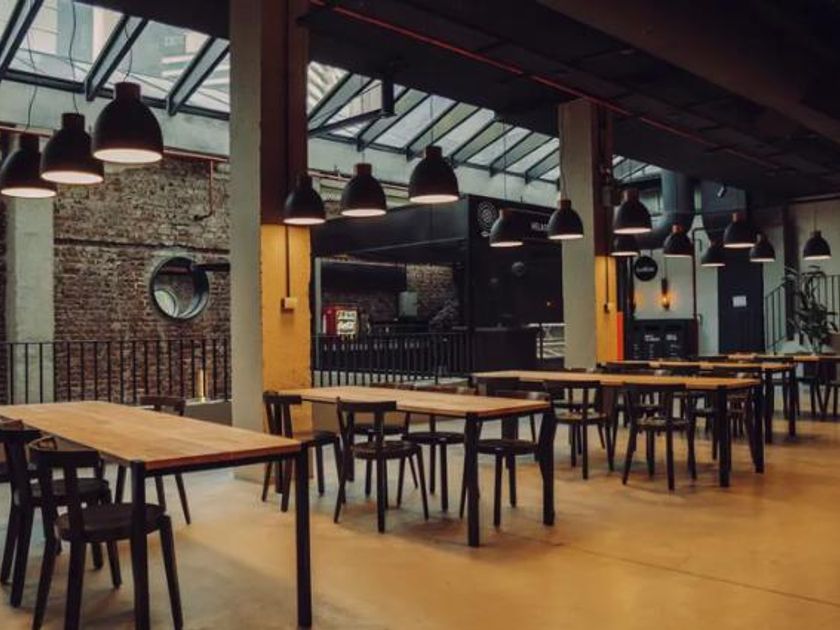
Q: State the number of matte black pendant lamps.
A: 15